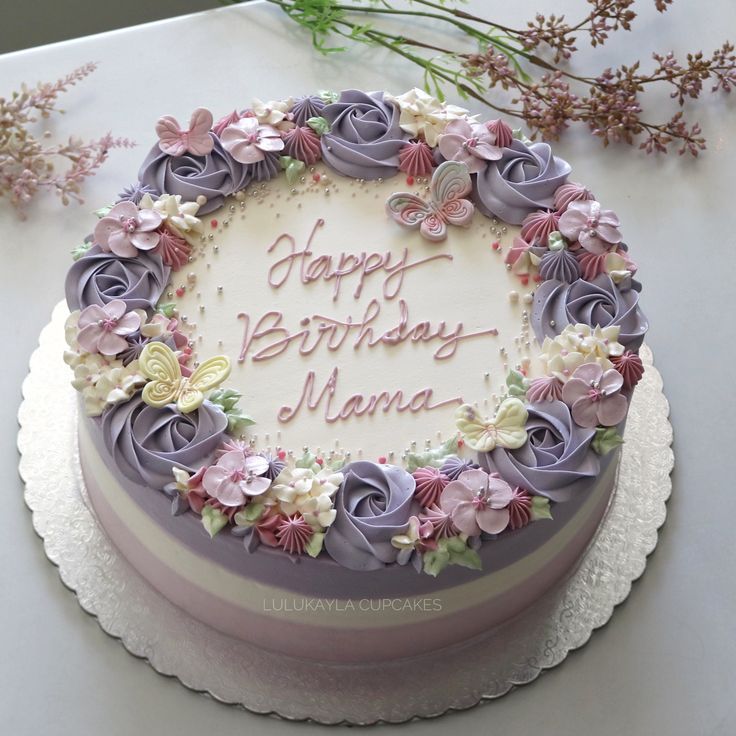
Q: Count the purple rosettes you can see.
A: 8